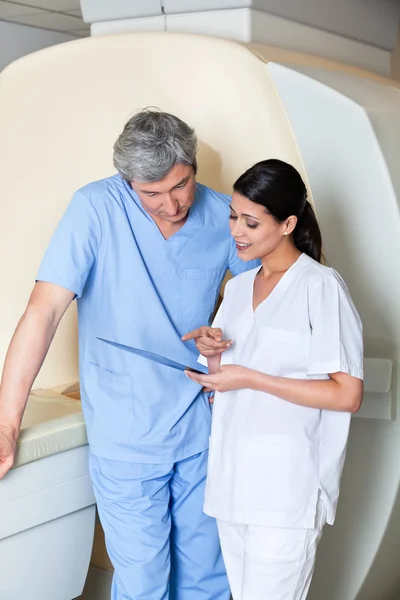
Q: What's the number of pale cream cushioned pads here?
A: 1